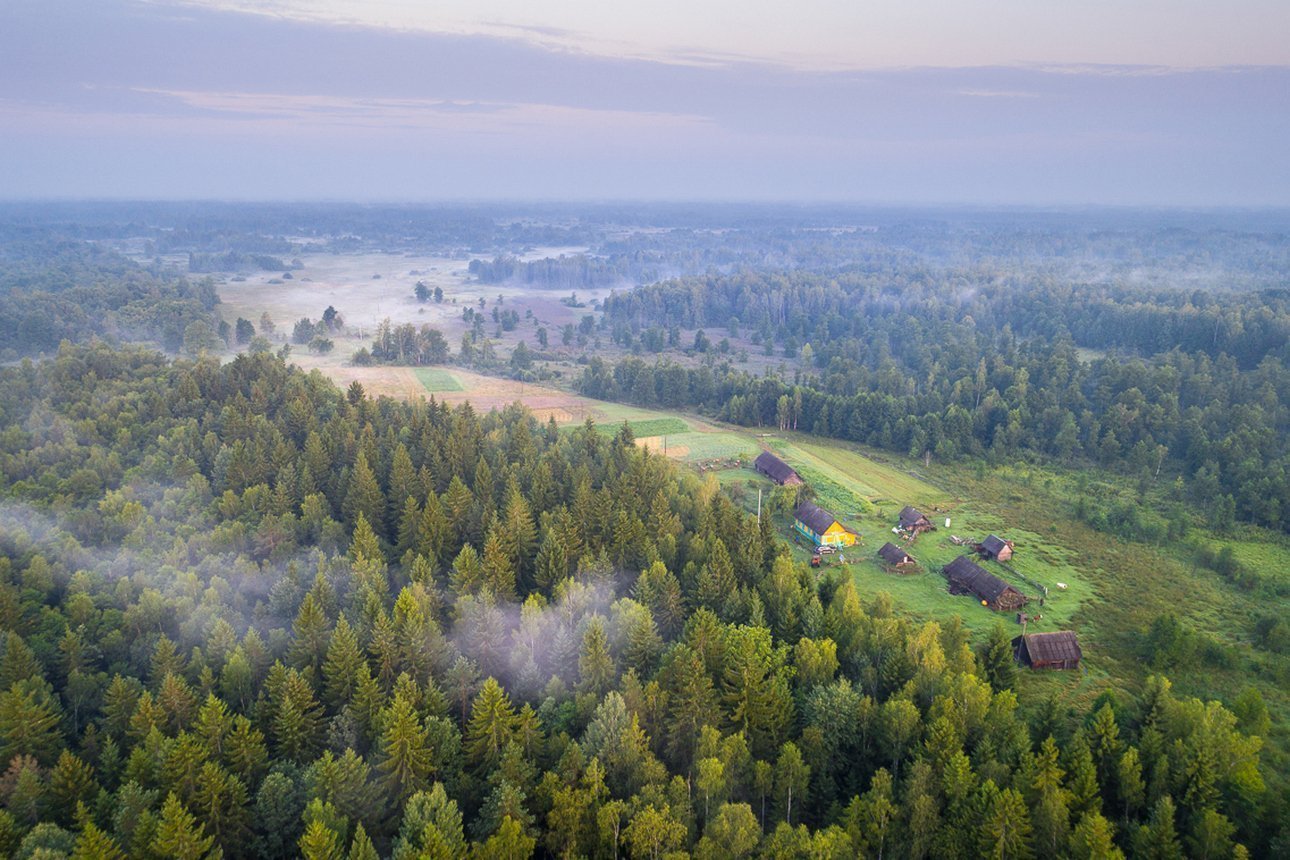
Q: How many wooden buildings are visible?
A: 7